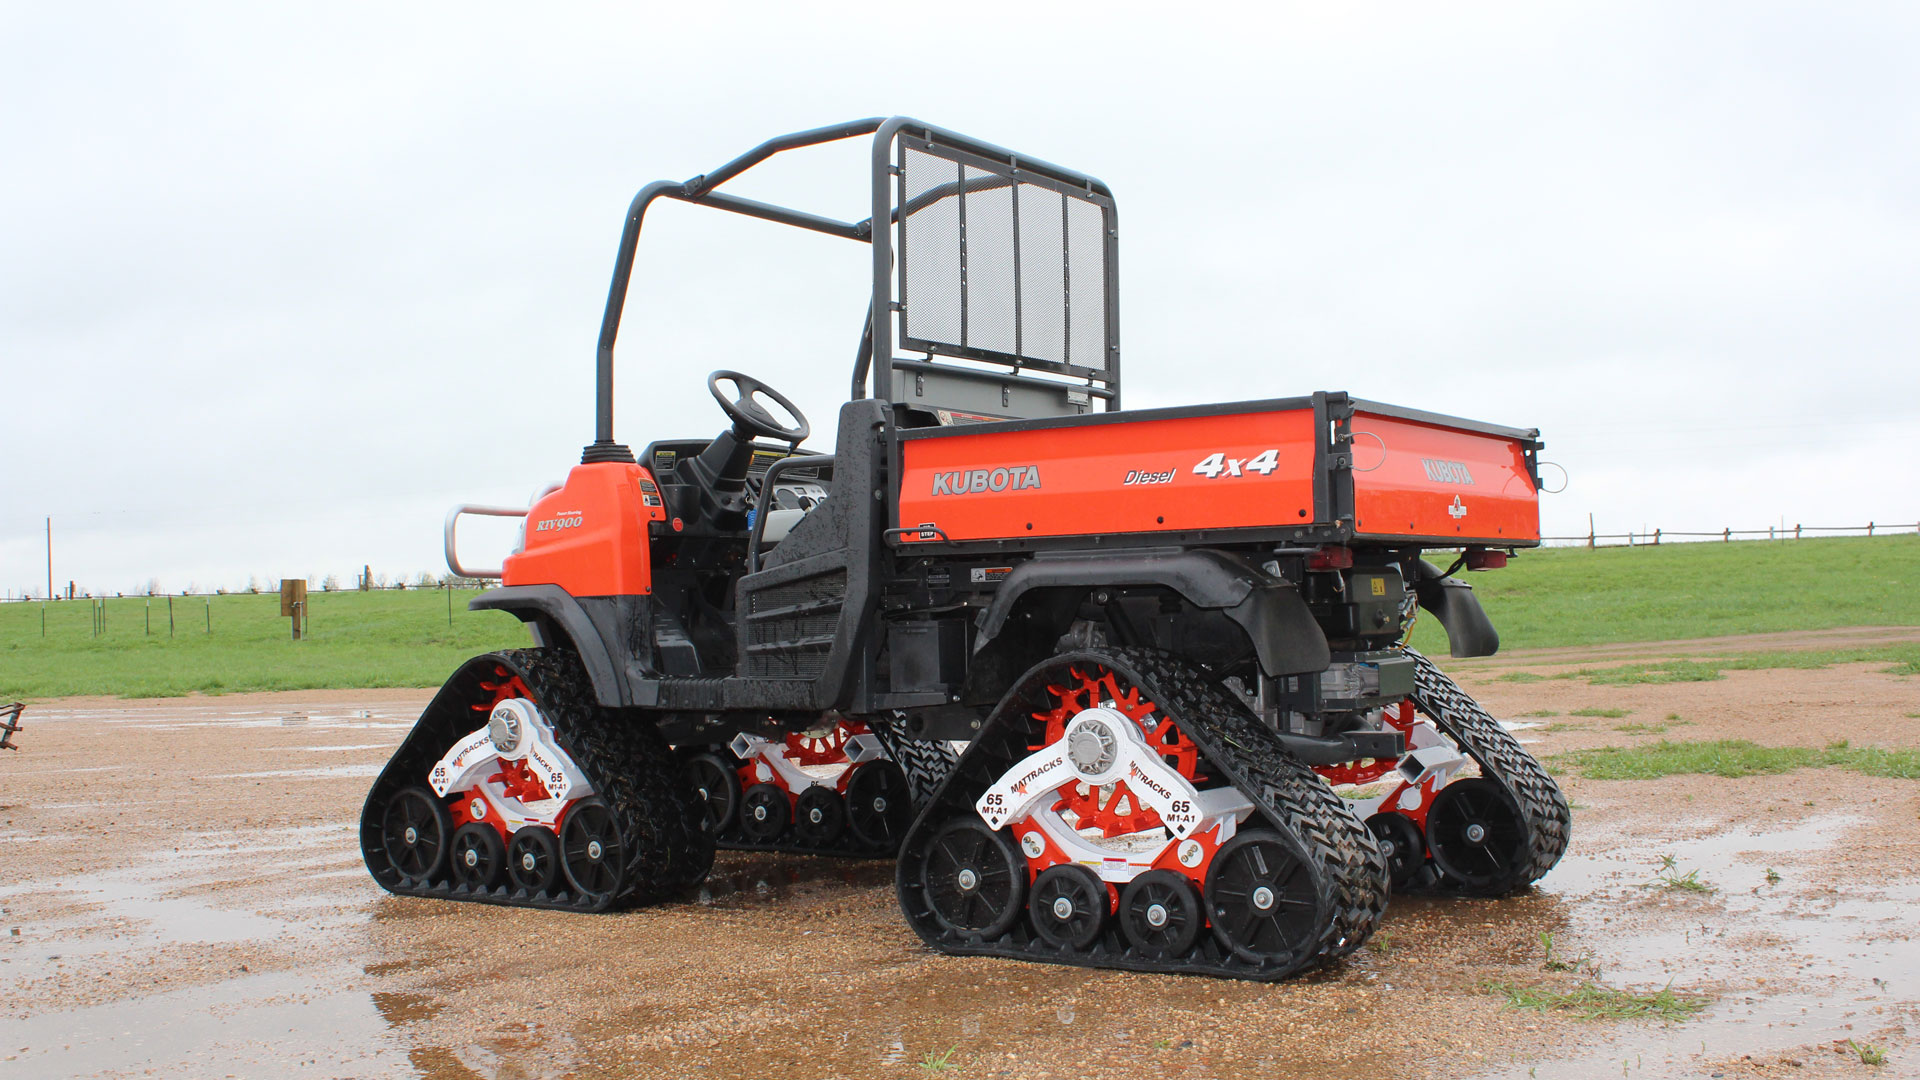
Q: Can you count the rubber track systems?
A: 4